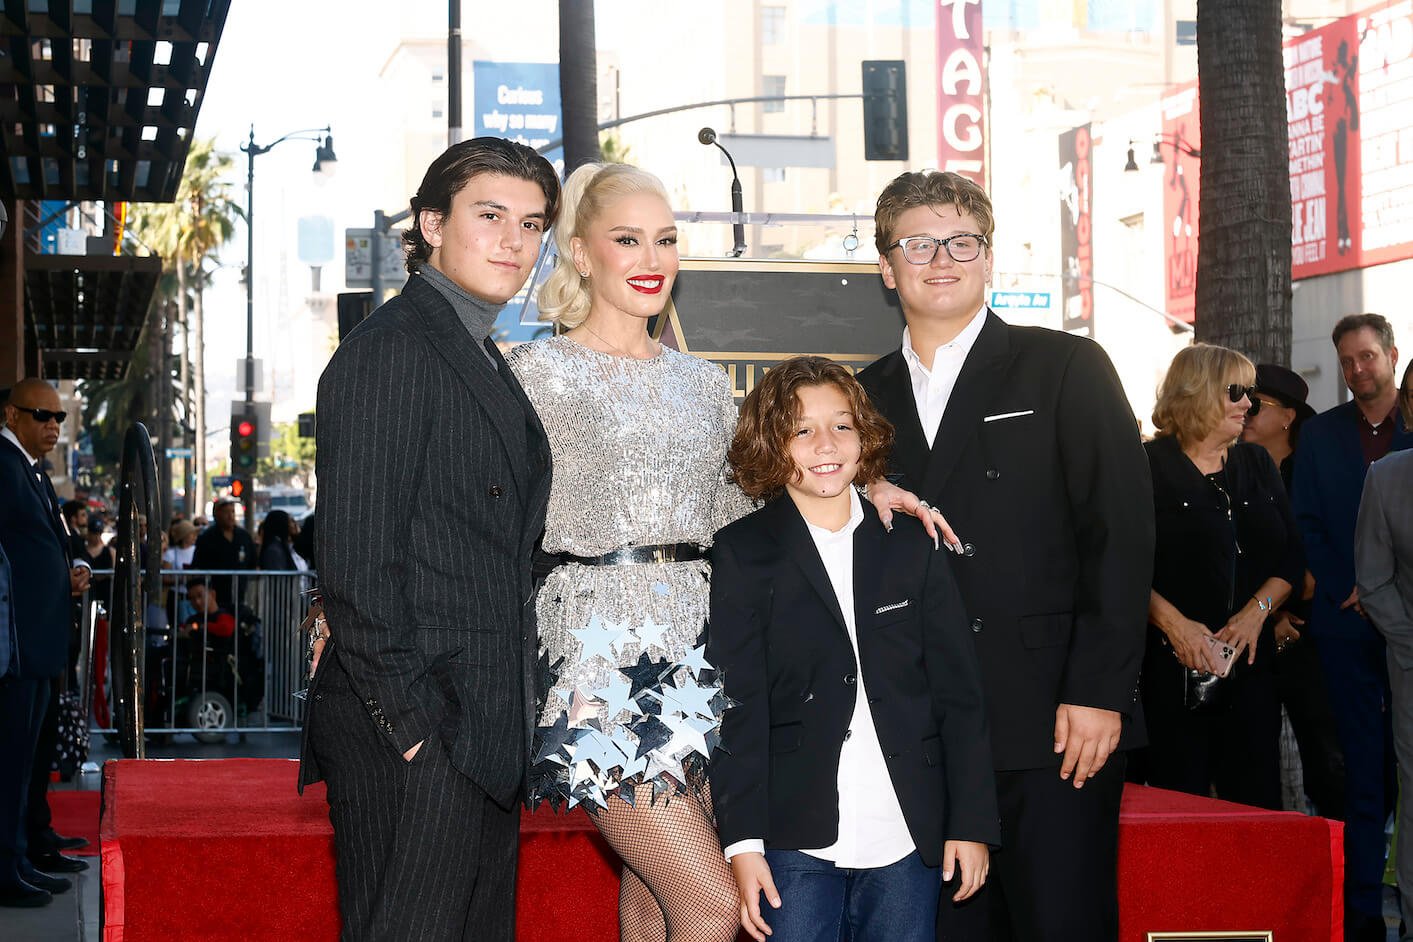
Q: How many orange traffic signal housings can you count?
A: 0